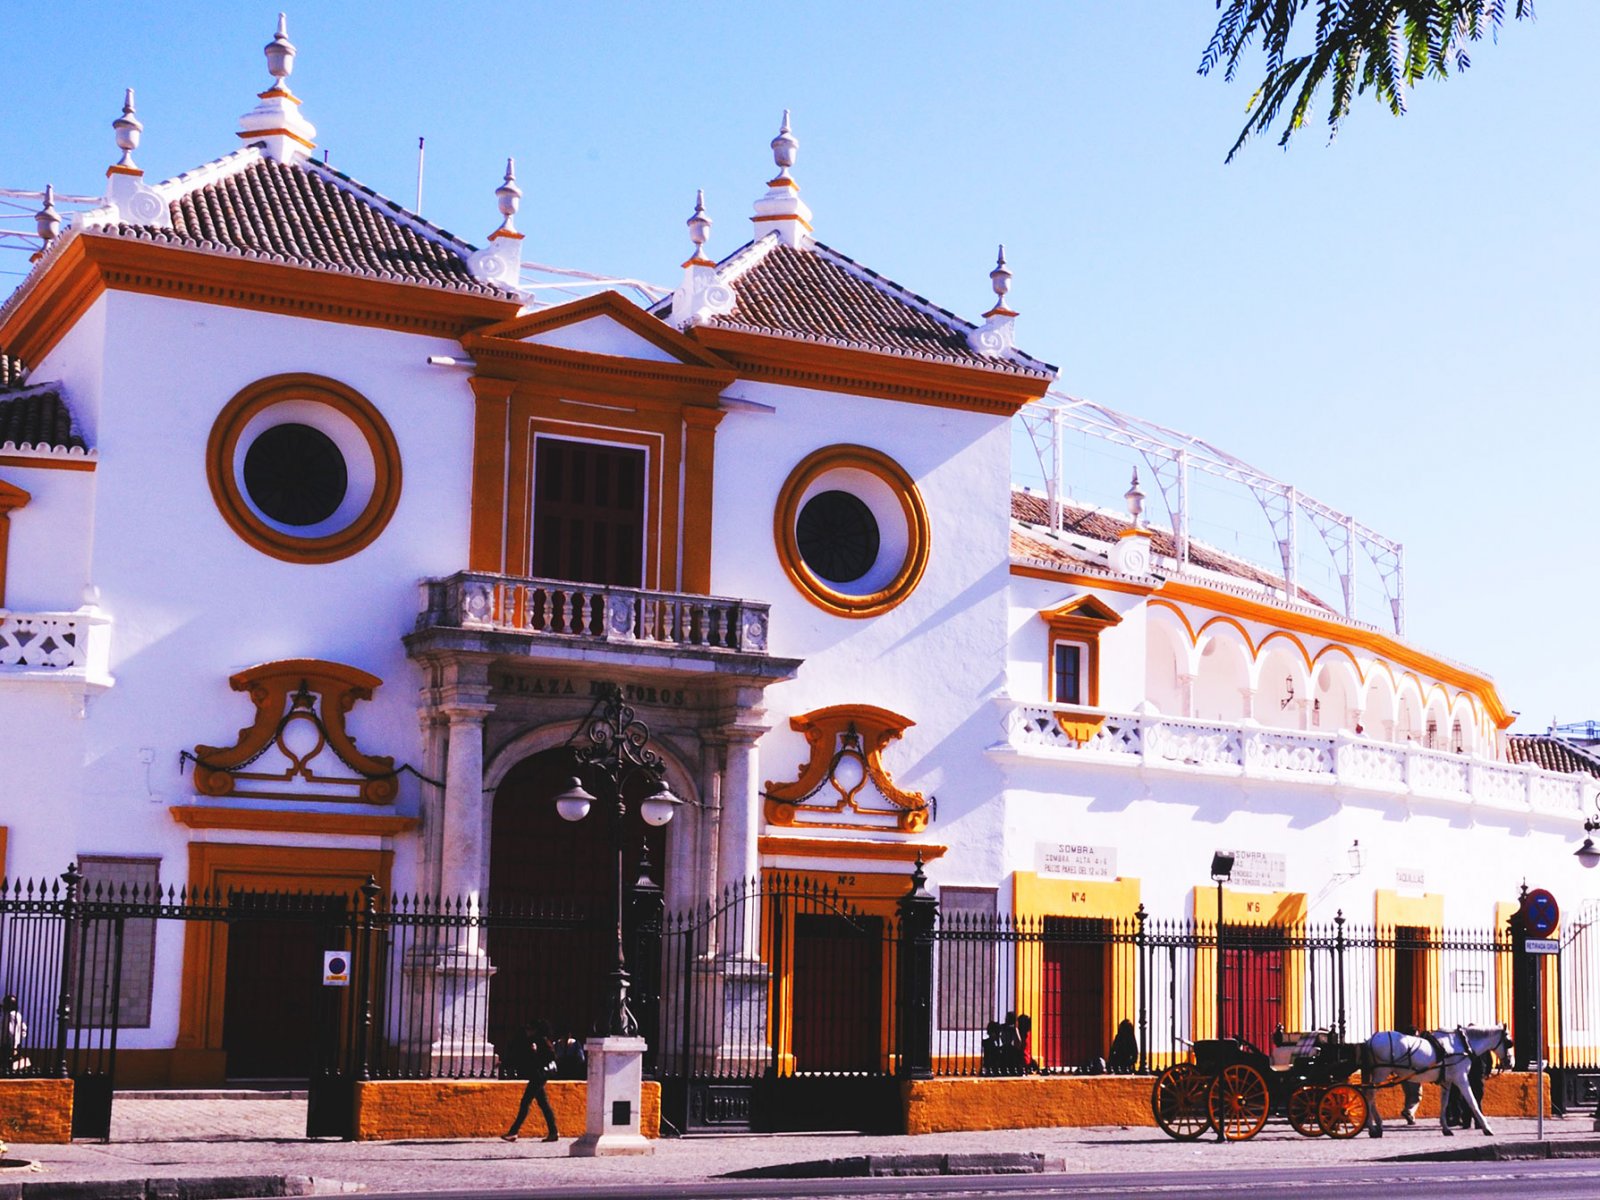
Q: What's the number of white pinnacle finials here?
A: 8